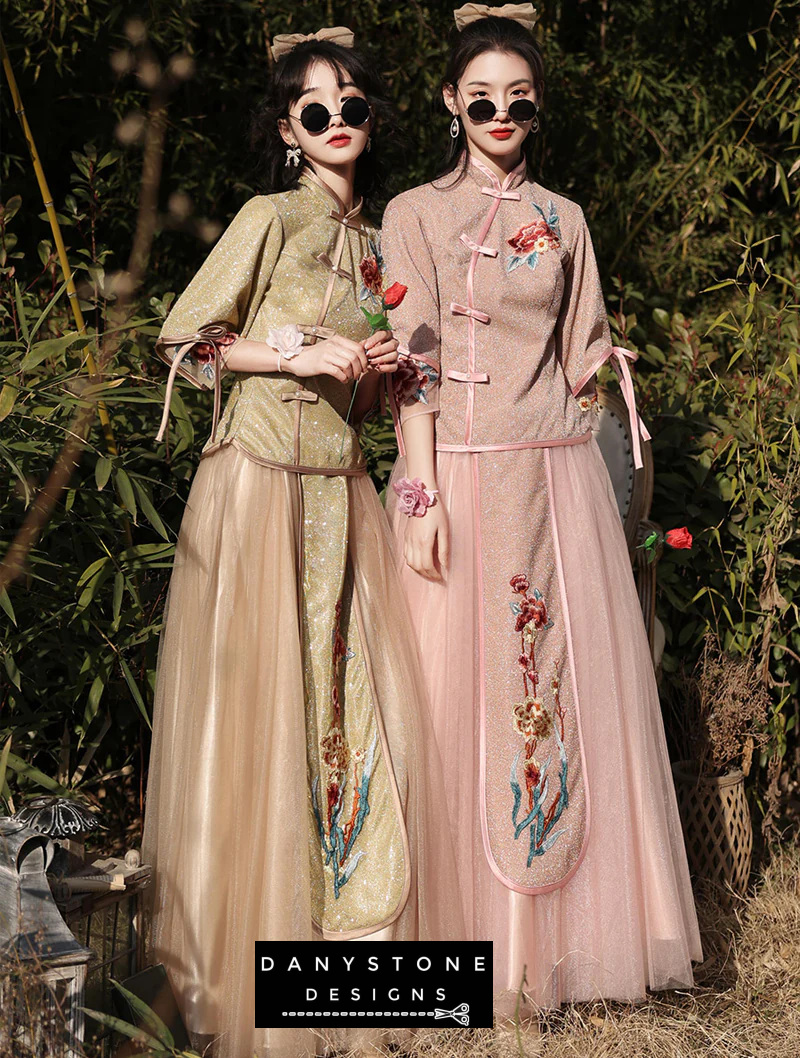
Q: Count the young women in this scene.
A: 2